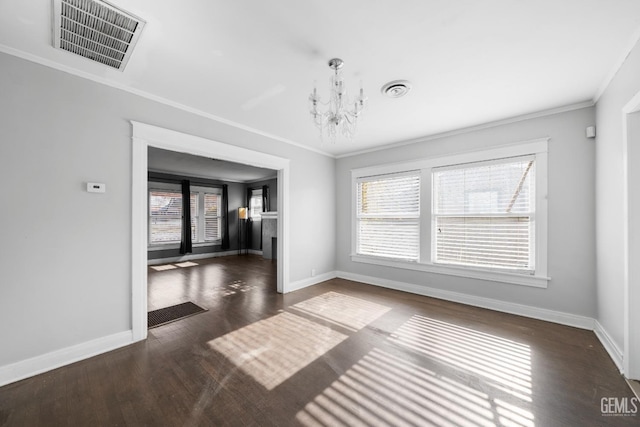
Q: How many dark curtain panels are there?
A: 4